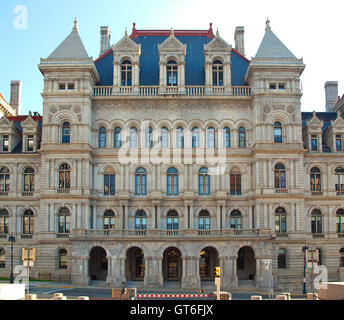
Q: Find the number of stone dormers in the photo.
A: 7